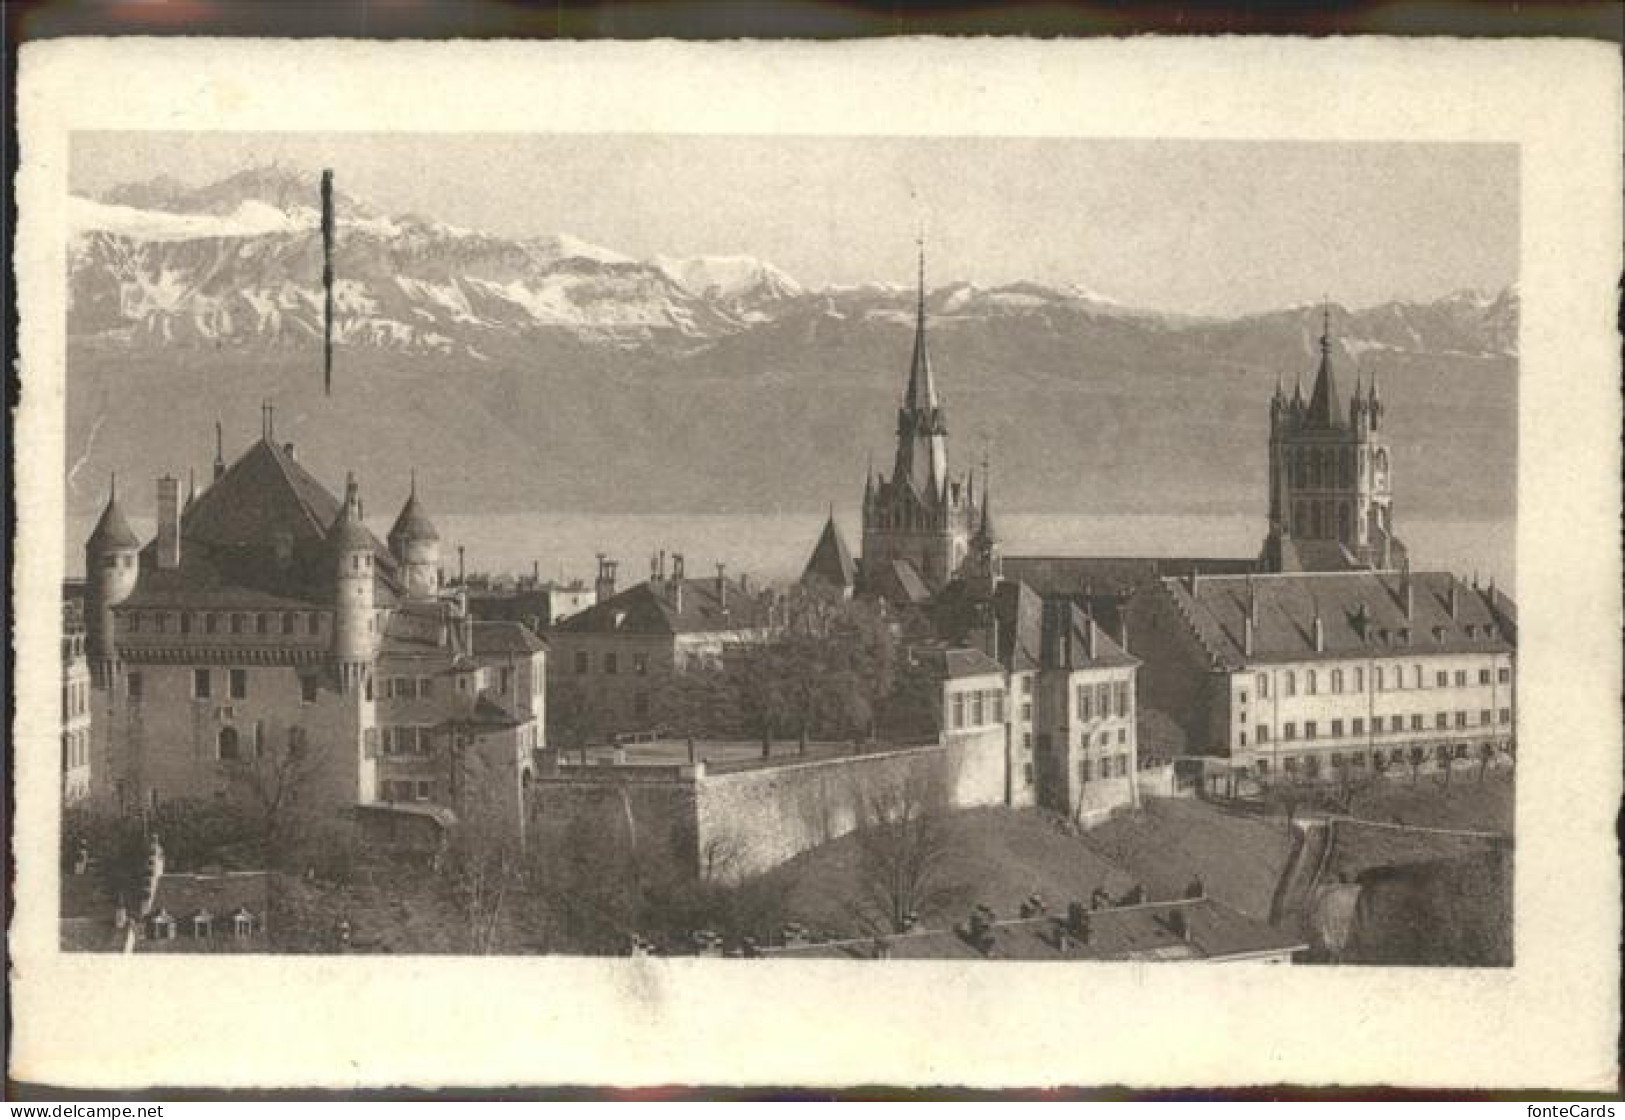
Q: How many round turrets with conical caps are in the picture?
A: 3